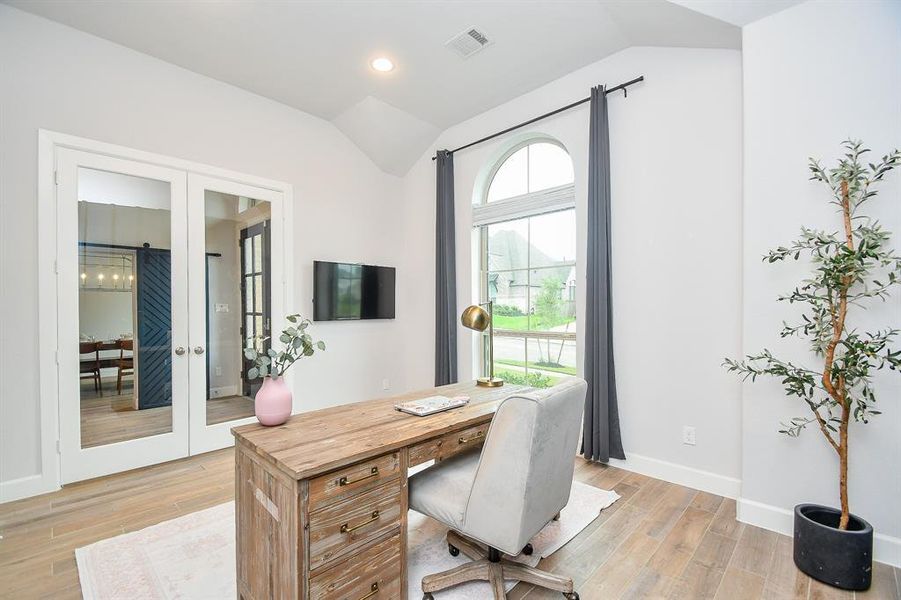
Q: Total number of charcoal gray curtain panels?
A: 2